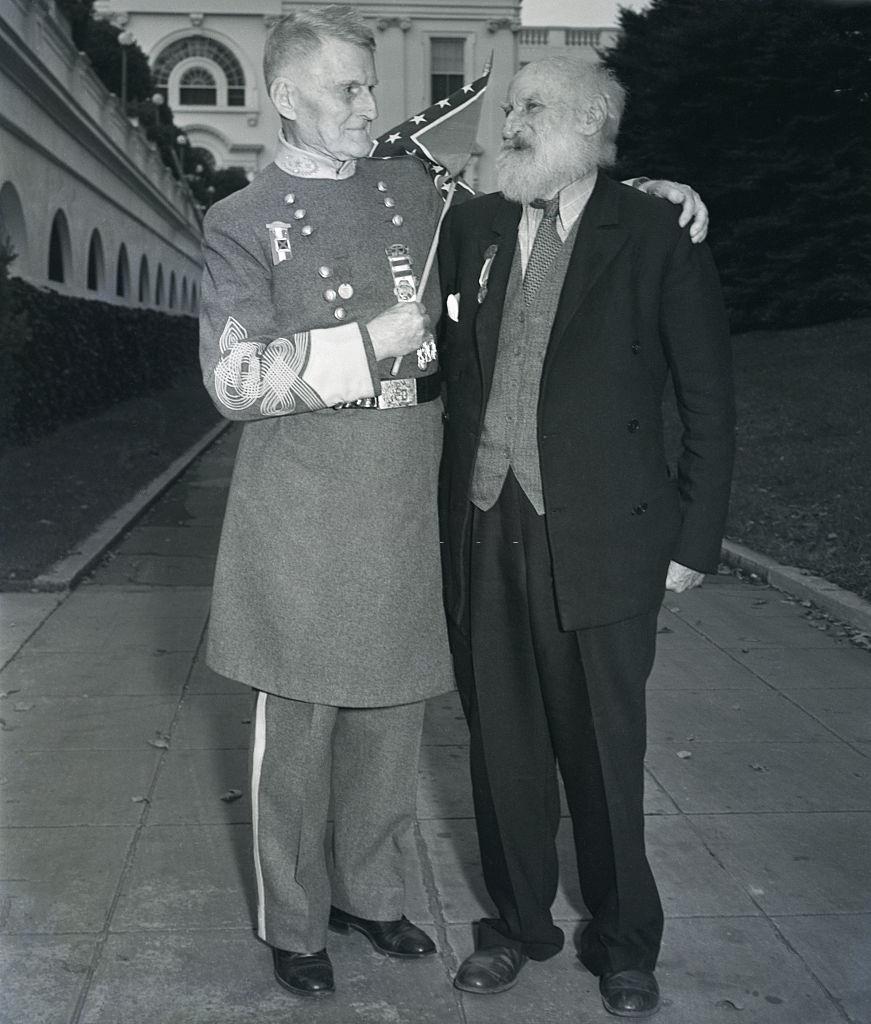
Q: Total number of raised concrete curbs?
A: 2